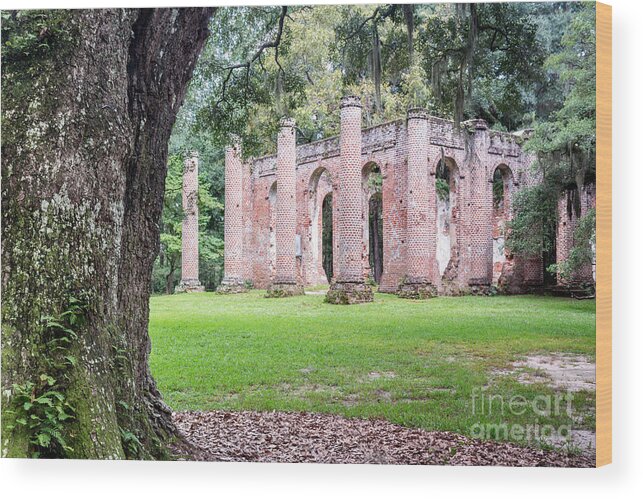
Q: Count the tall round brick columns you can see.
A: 6